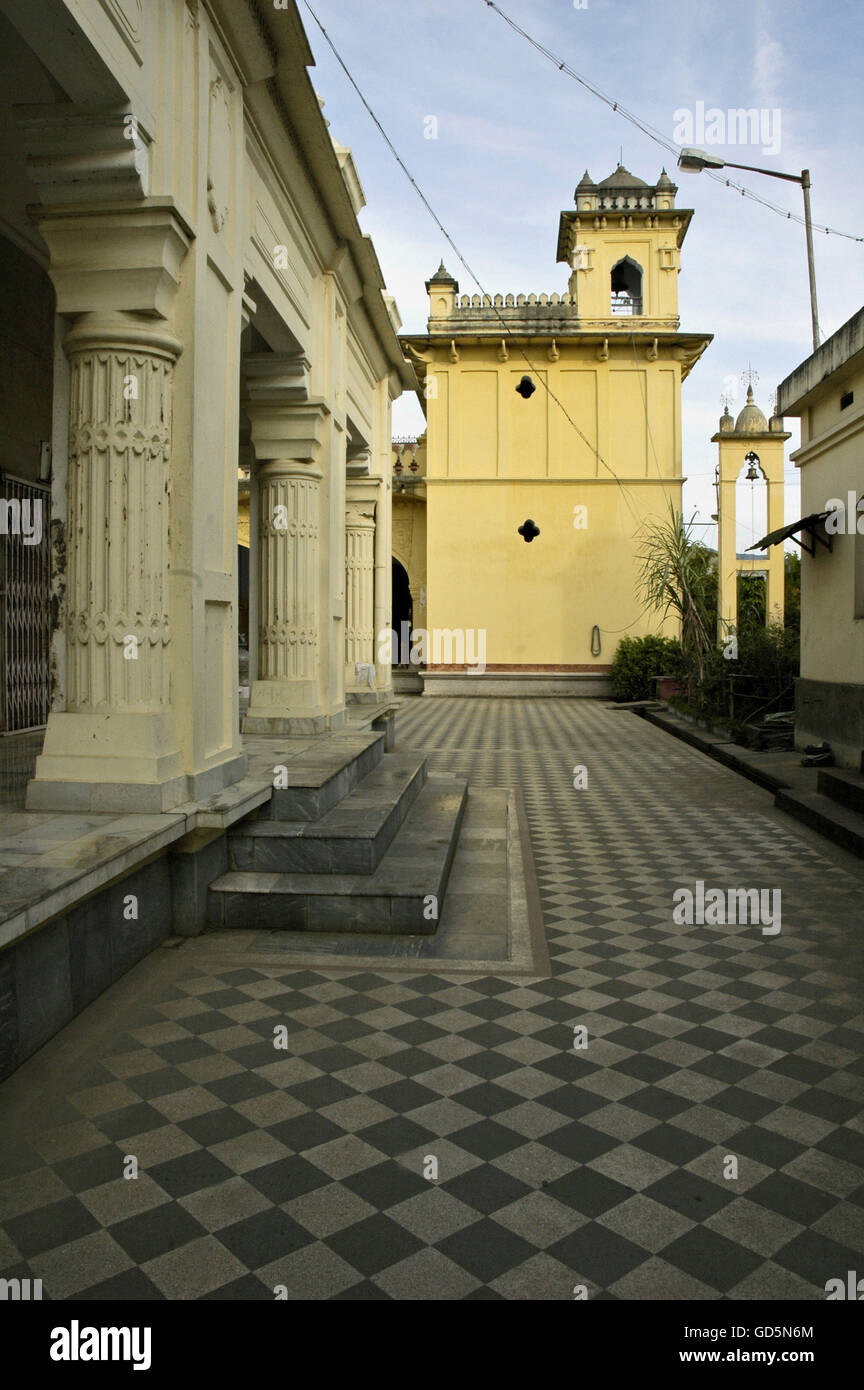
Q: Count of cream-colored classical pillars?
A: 3